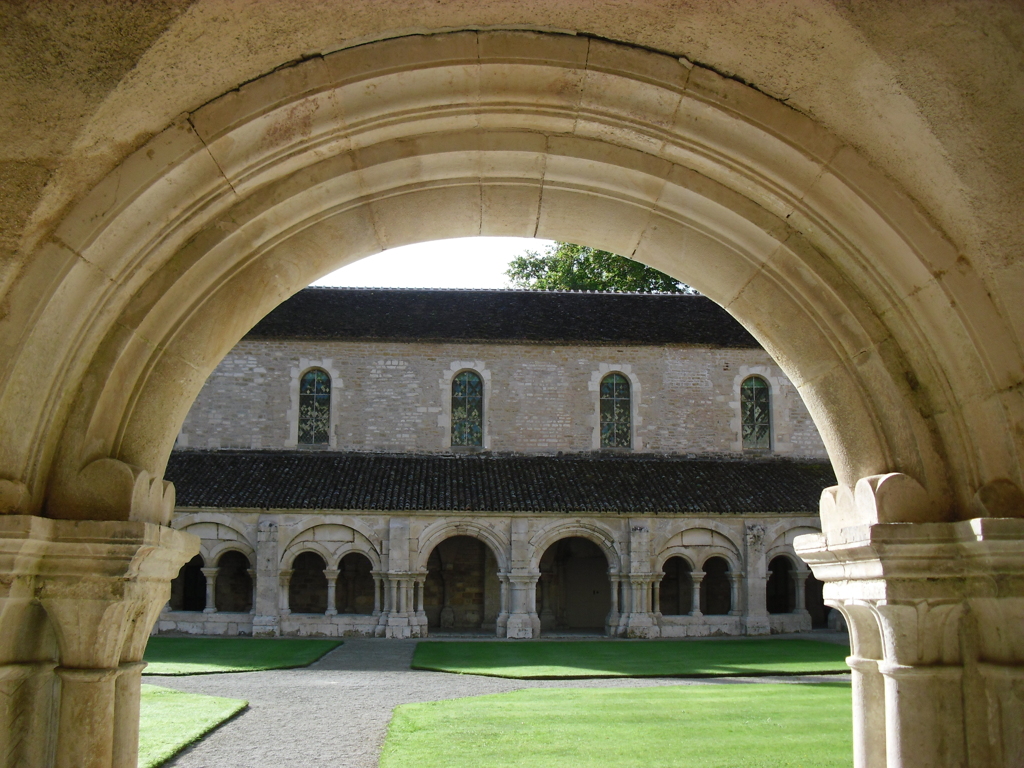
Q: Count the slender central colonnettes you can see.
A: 4